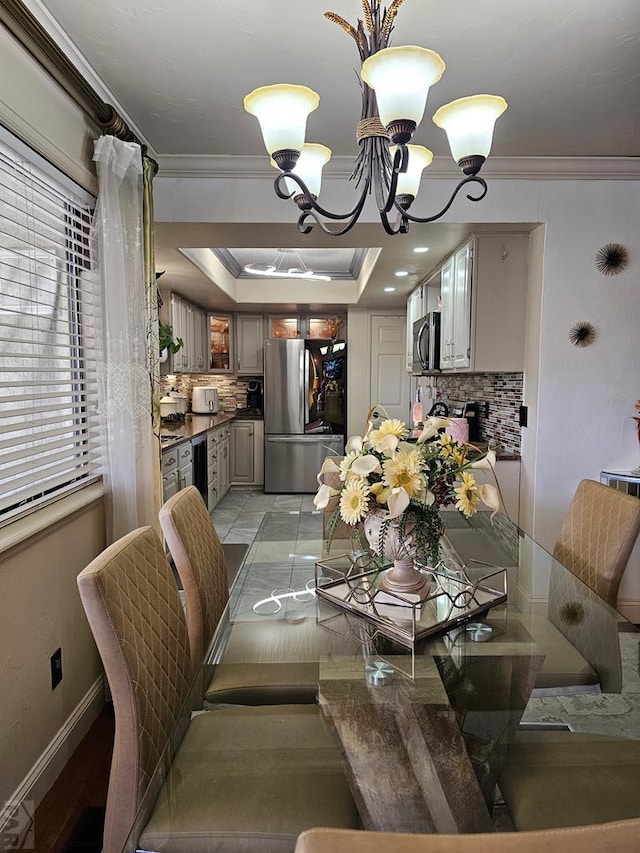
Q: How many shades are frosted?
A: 5